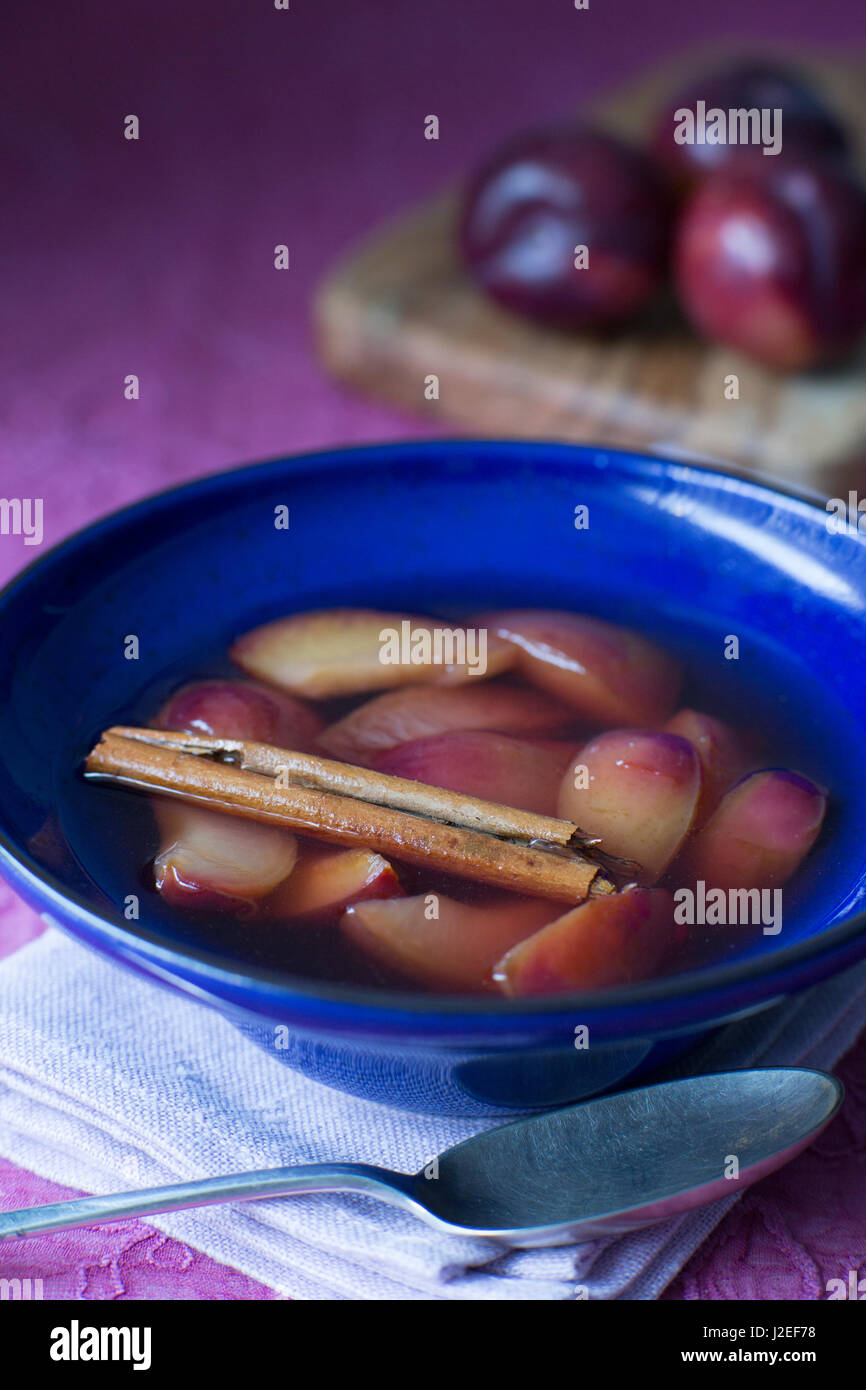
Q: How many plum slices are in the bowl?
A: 12